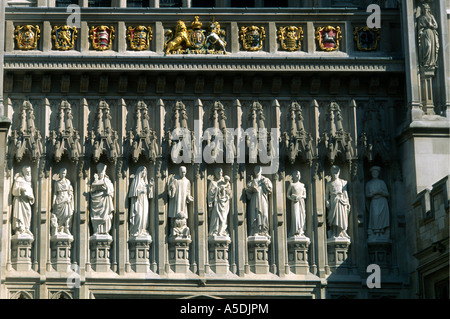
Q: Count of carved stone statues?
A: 11